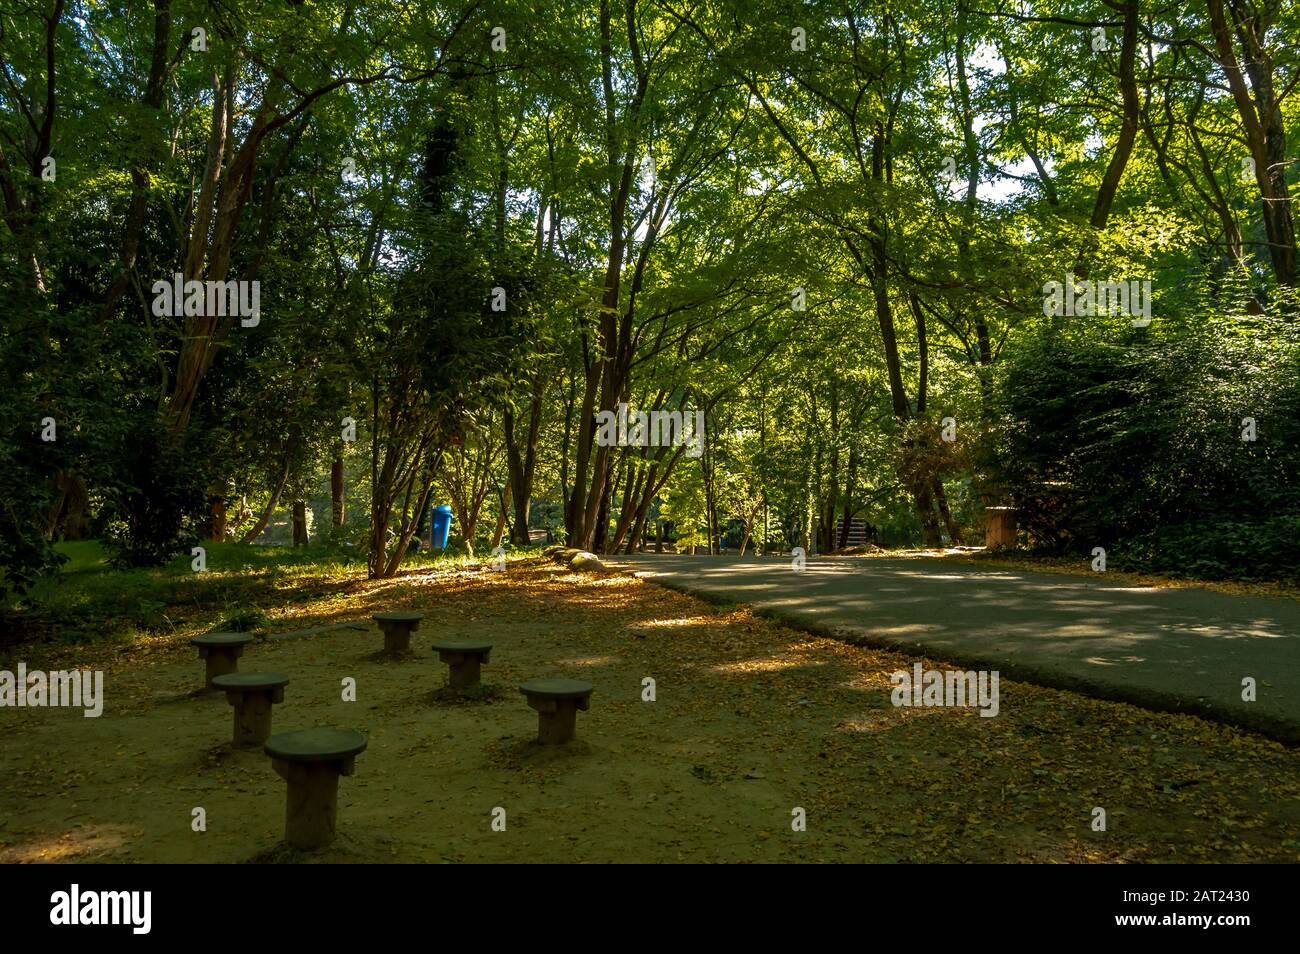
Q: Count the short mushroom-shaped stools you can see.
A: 6